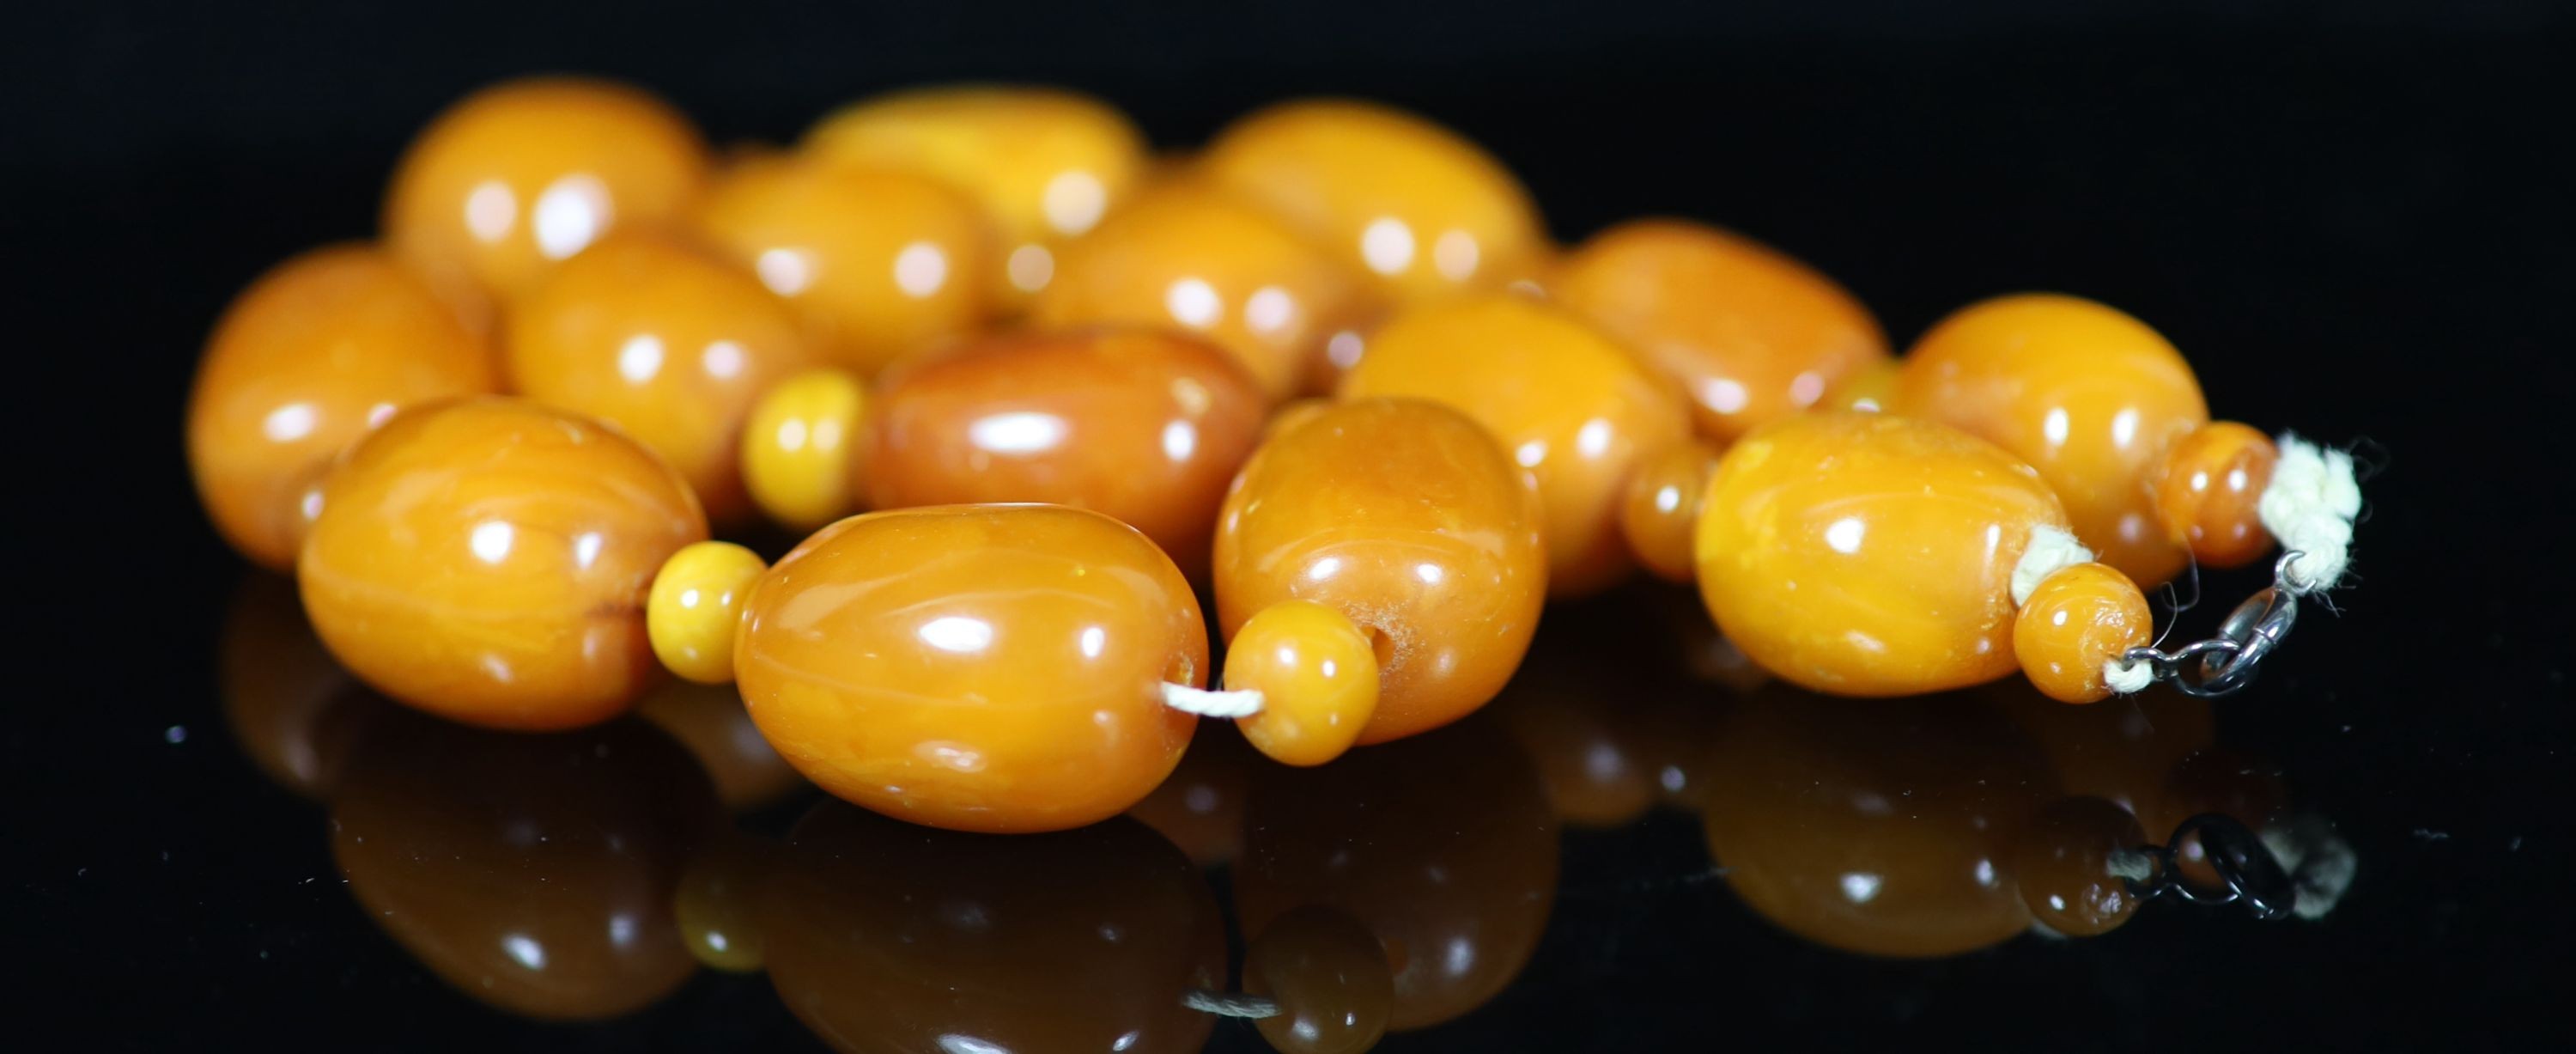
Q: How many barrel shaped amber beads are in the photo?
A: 15